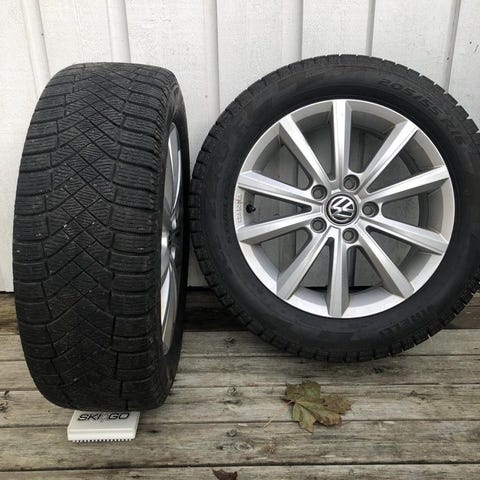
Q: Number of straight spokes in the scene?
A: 10